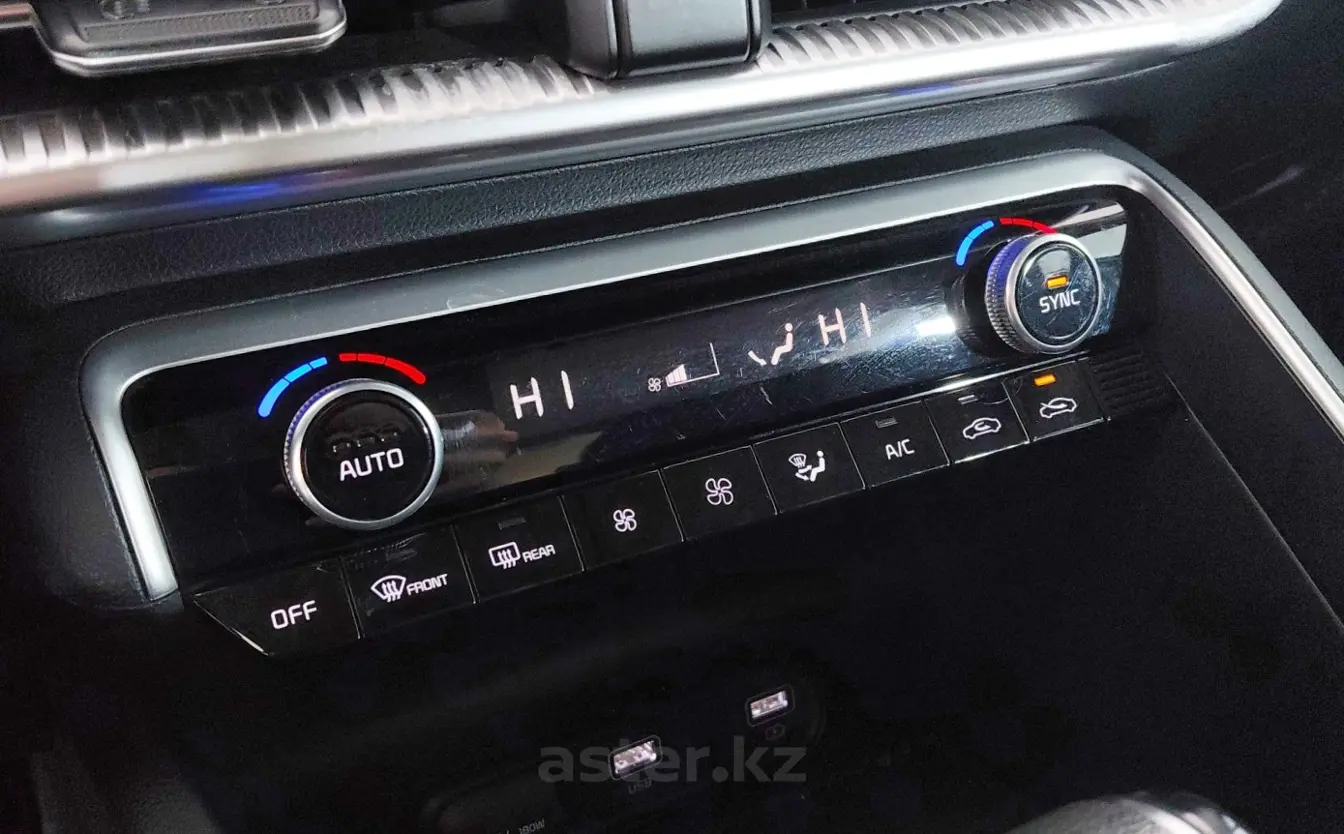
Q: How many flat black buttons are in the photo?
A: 9